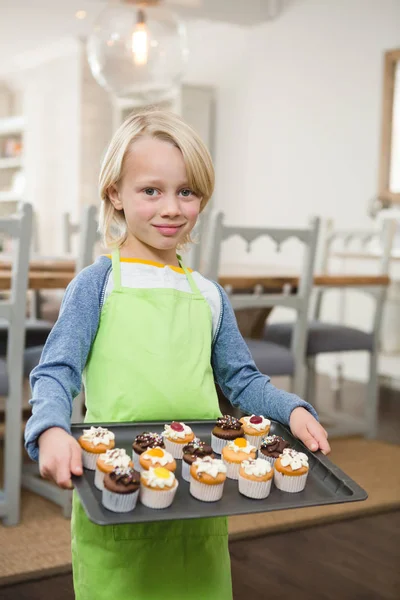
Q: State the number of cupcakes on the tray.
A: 15